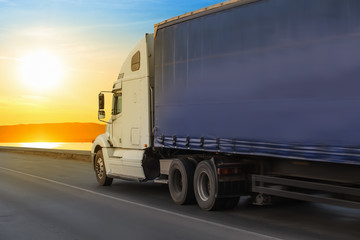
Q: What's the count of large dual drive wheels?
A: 2